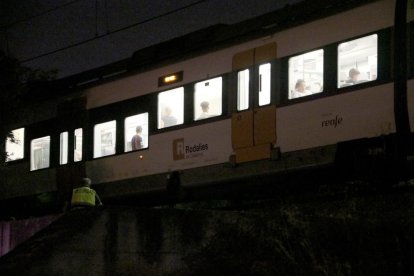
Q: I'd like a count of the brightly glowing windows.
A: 12